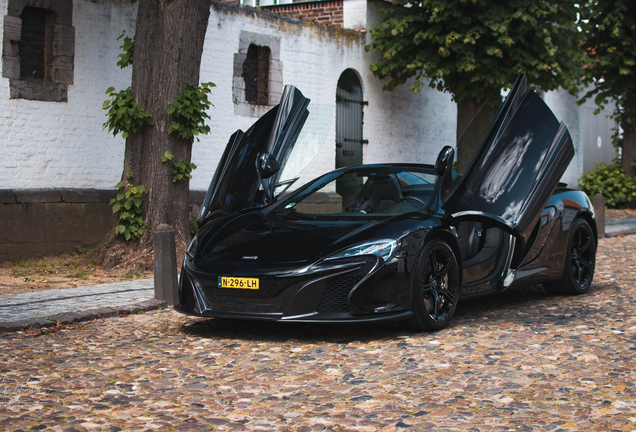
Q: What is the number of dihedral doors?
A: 2